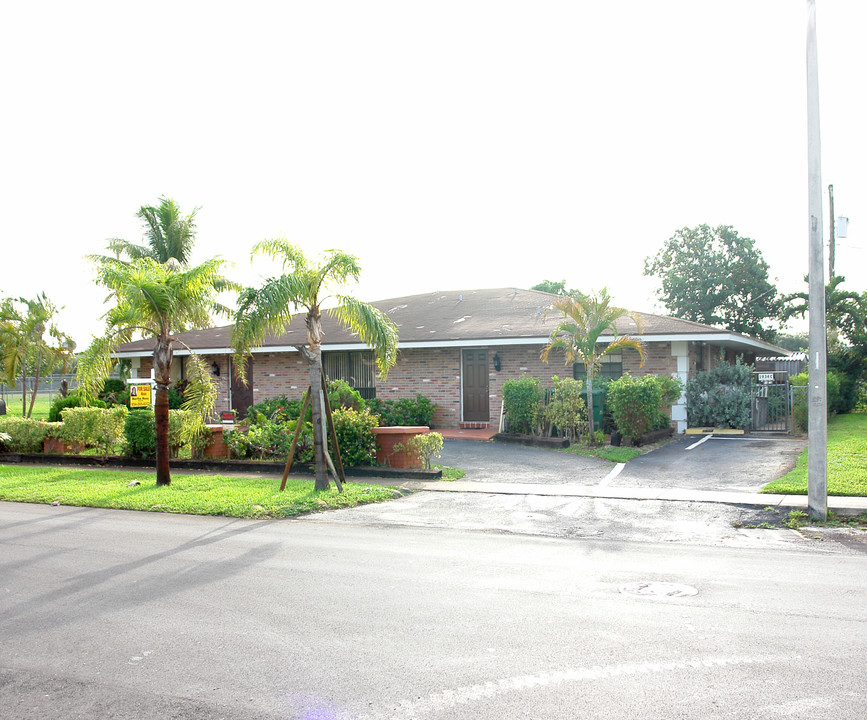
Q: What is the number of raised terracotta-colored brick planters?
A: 3